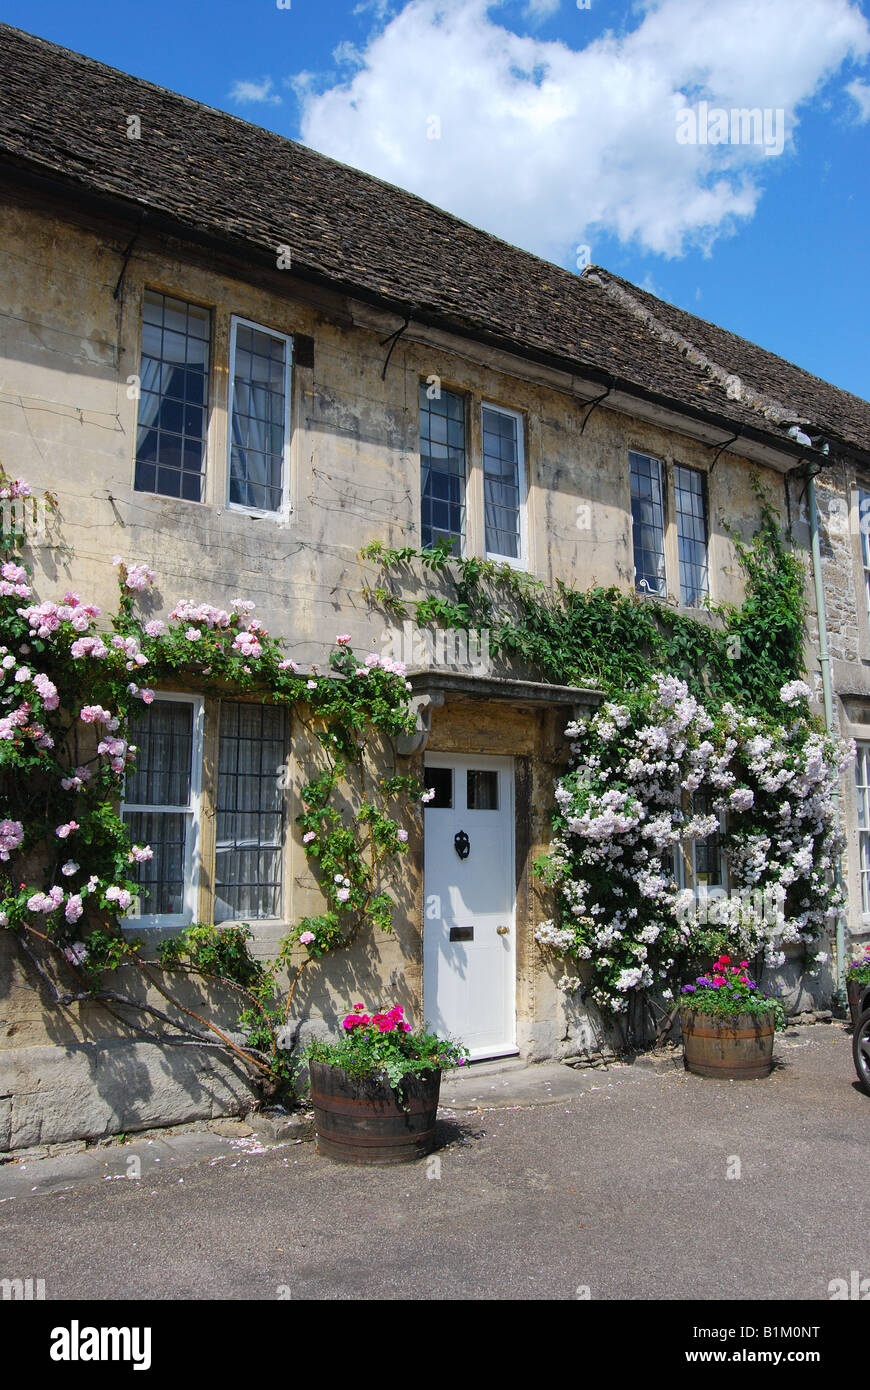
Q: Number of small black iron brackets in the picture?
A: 5